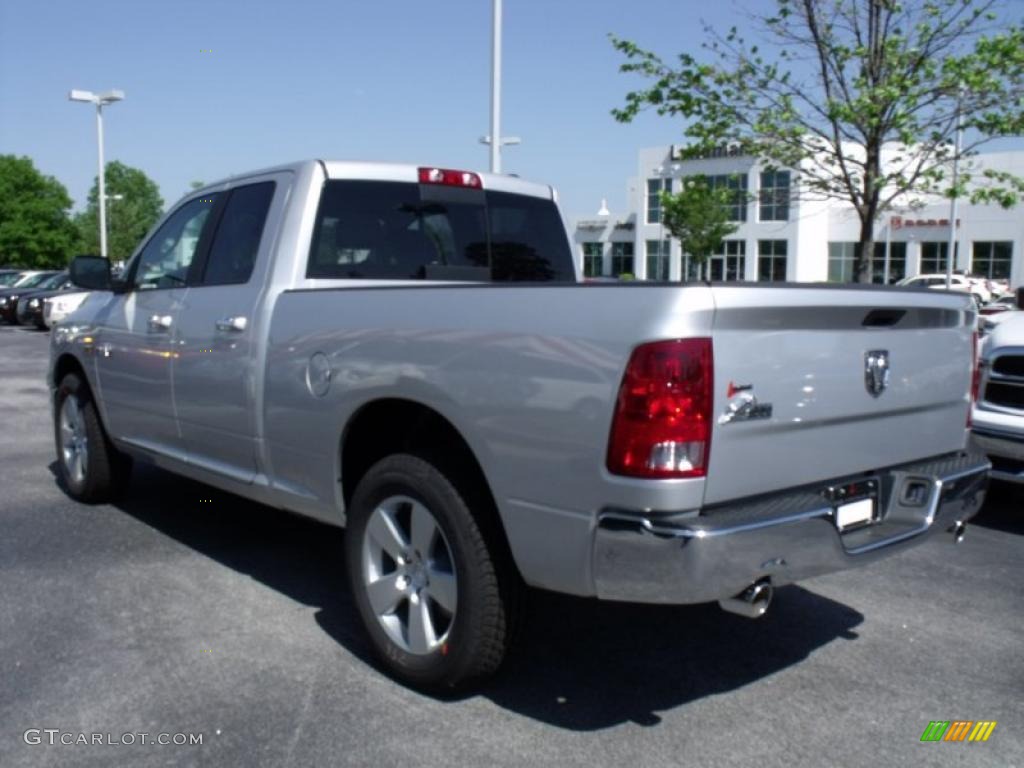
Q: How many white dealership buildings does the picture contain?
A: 1